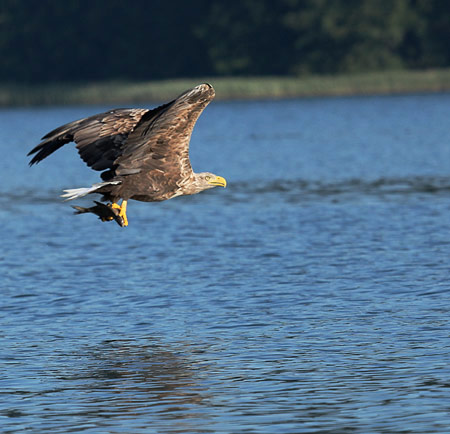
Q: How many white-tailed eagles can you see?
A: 1